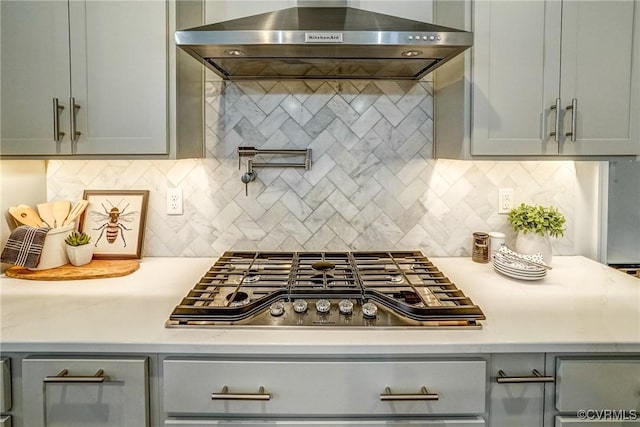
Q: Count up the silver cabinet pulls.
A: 8